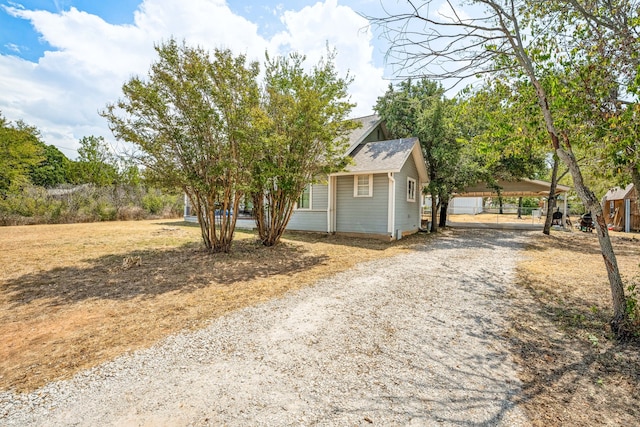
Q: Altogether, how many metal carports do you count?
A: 1